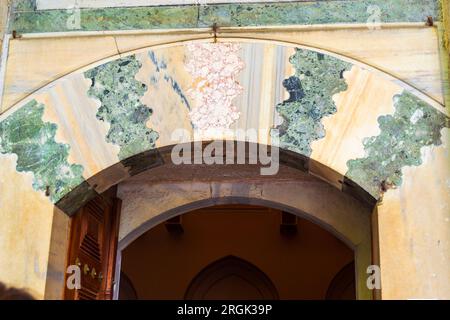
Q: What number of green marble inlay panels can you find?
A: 4